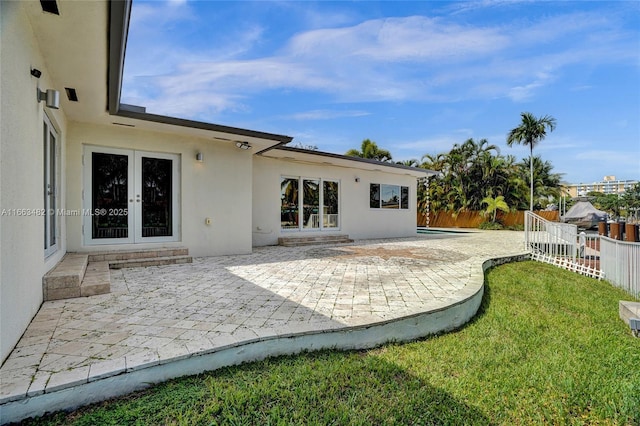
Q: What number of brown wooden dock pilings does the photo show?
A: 3